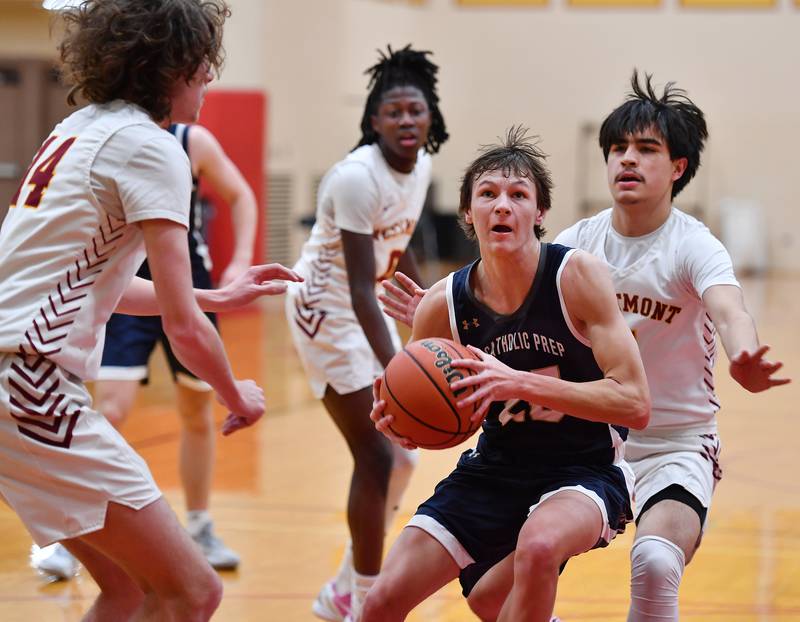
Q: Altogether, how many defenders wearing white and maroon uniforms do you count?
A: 3